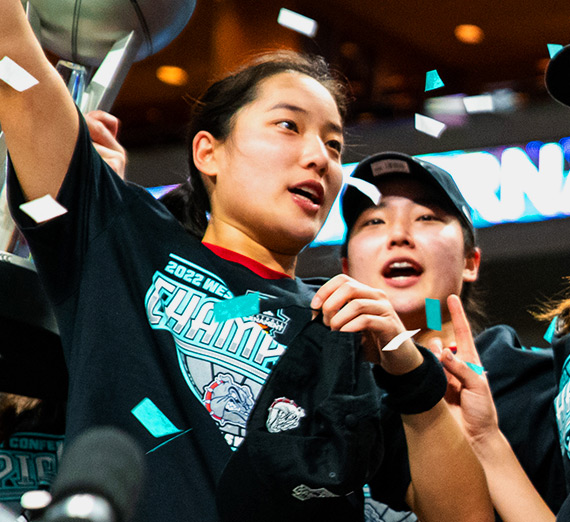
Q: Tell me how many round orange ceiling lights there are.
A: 2